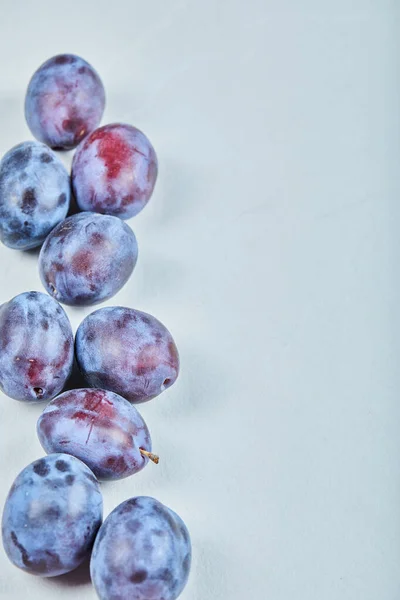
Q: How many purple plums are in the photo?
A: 9